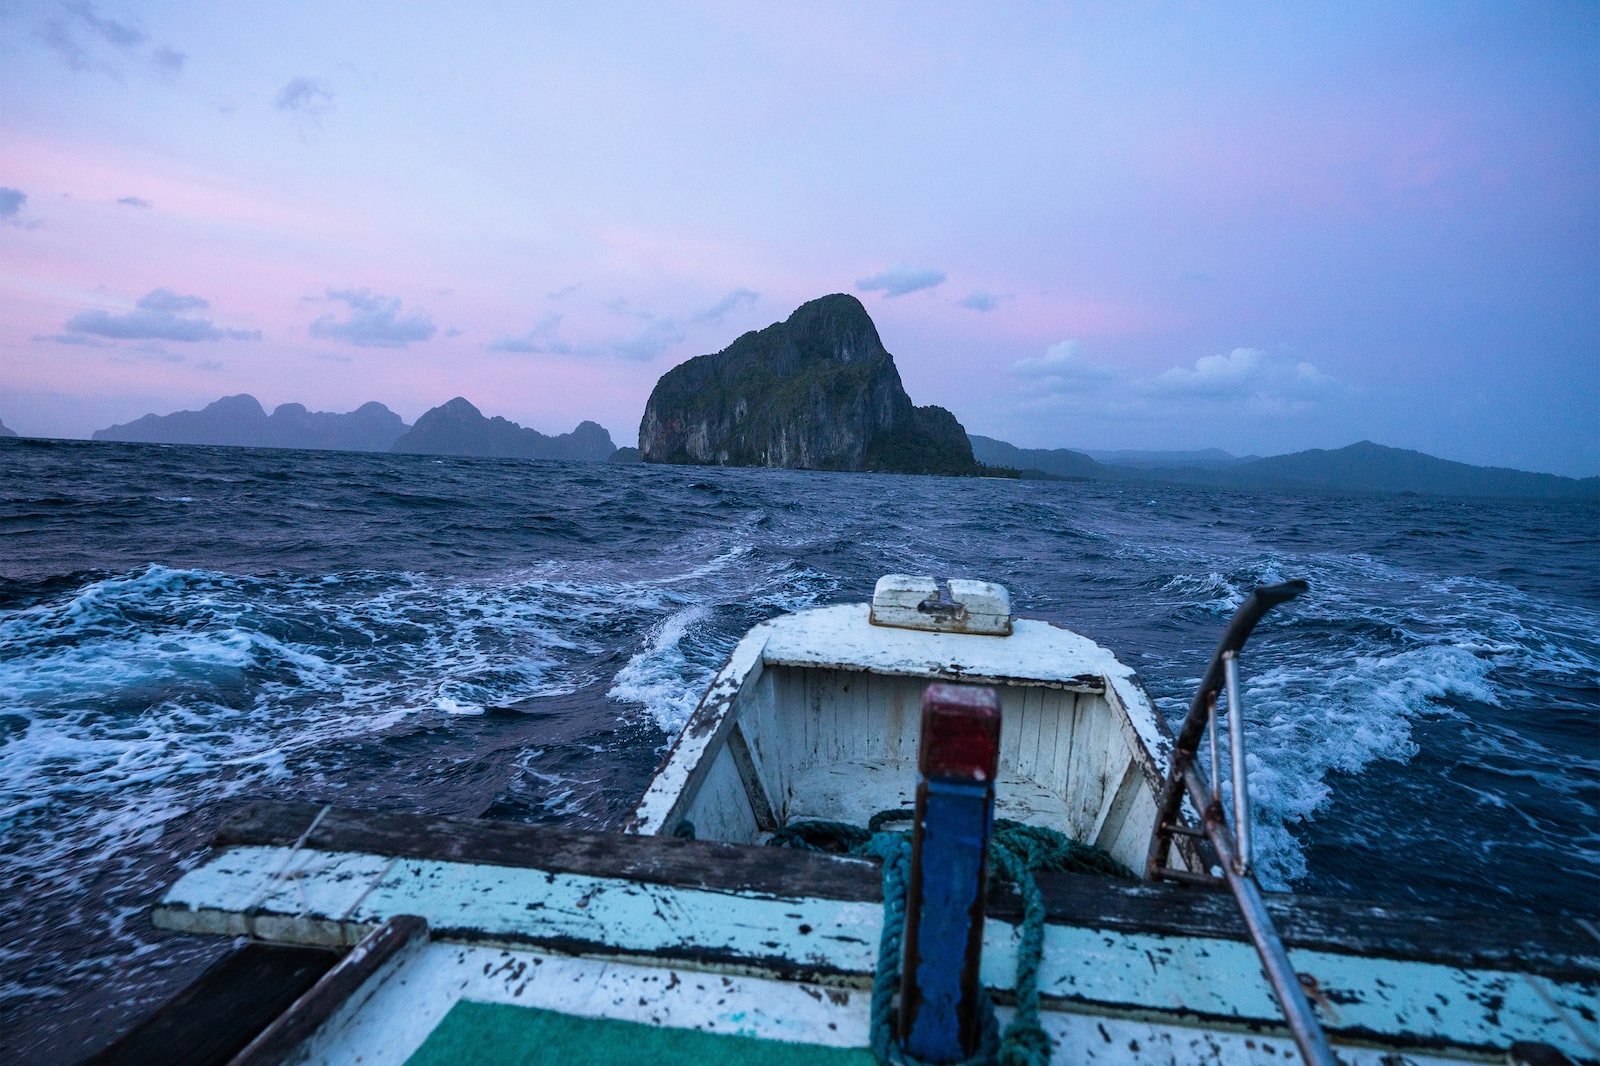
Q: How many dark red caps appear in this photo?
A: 1